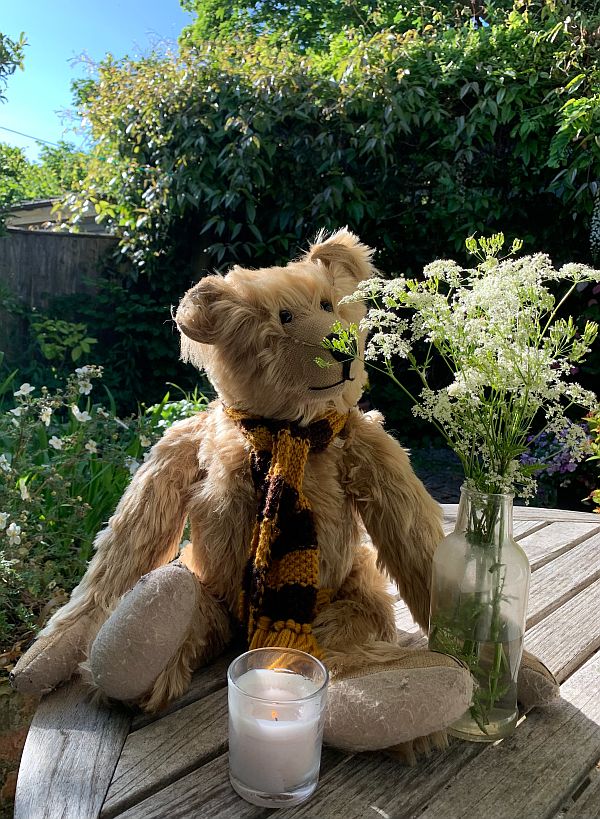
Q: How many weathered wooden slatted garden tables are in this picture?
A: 1